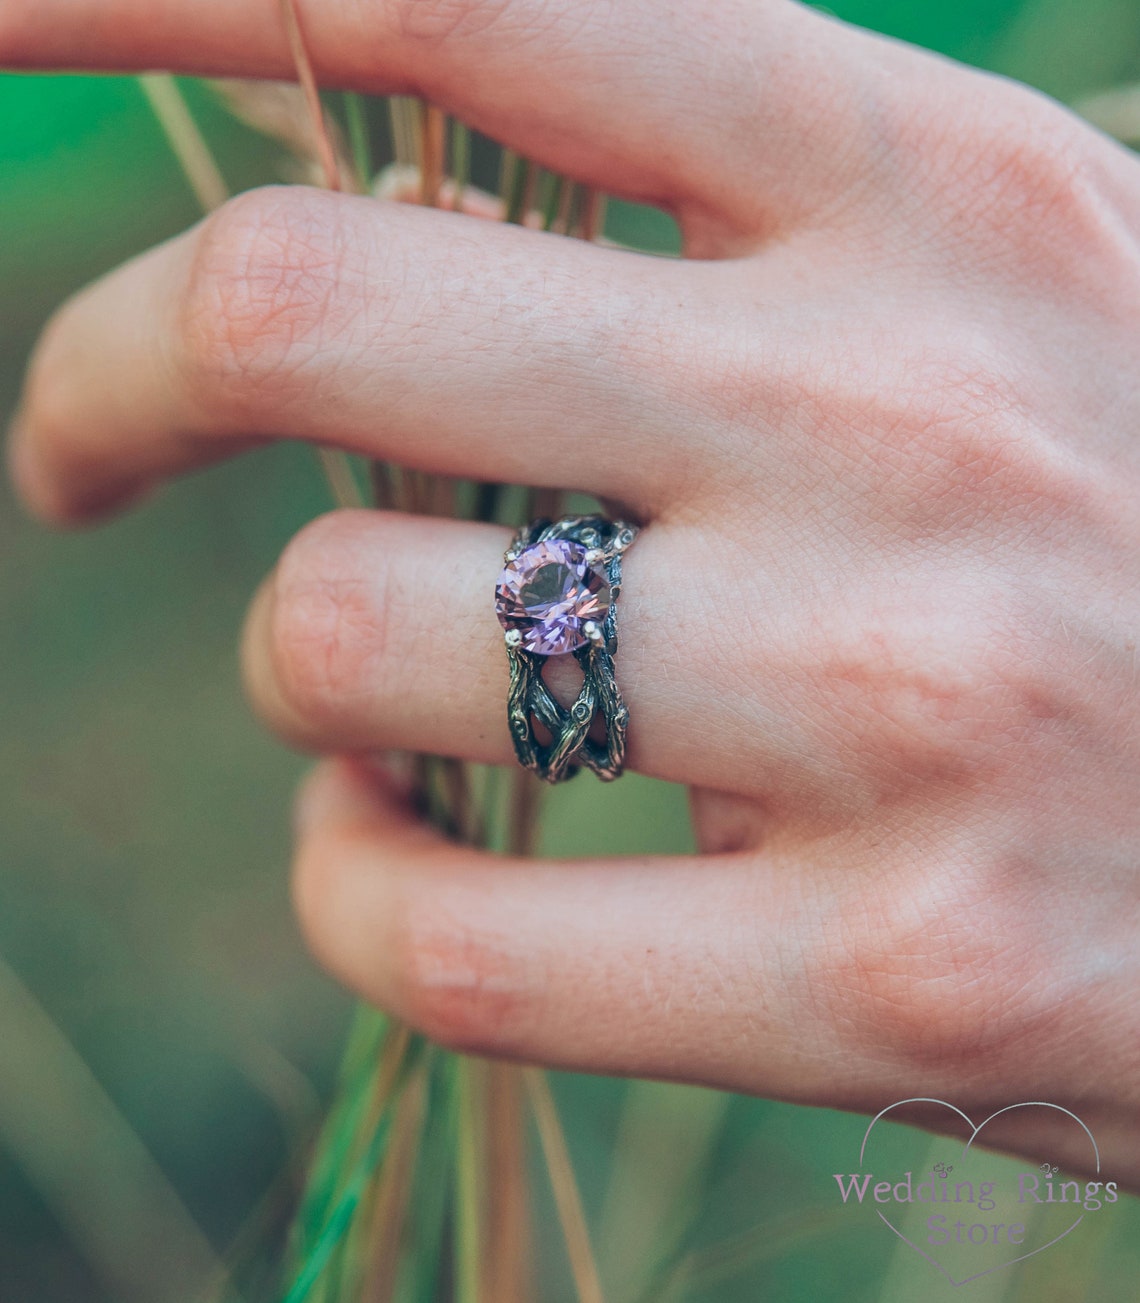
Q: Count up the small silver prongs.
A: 4